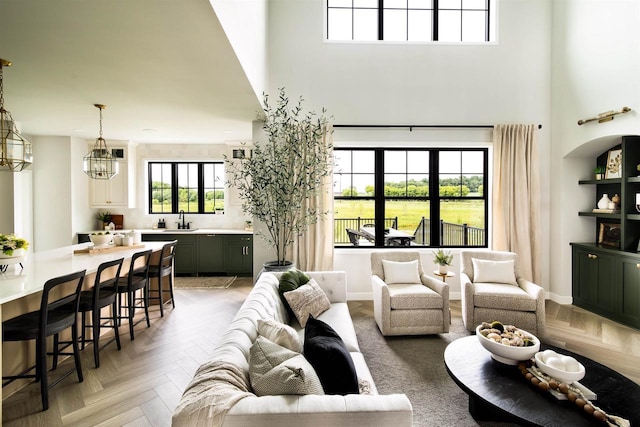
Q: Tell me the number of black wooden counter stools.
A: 4